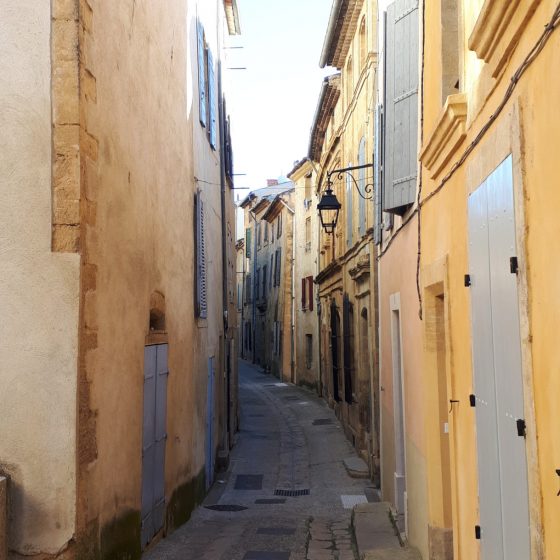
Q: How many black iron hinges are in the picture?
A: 5